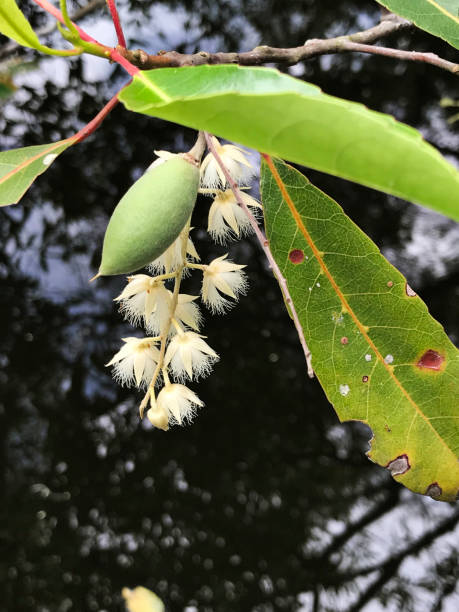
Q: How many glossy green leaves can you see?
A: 5